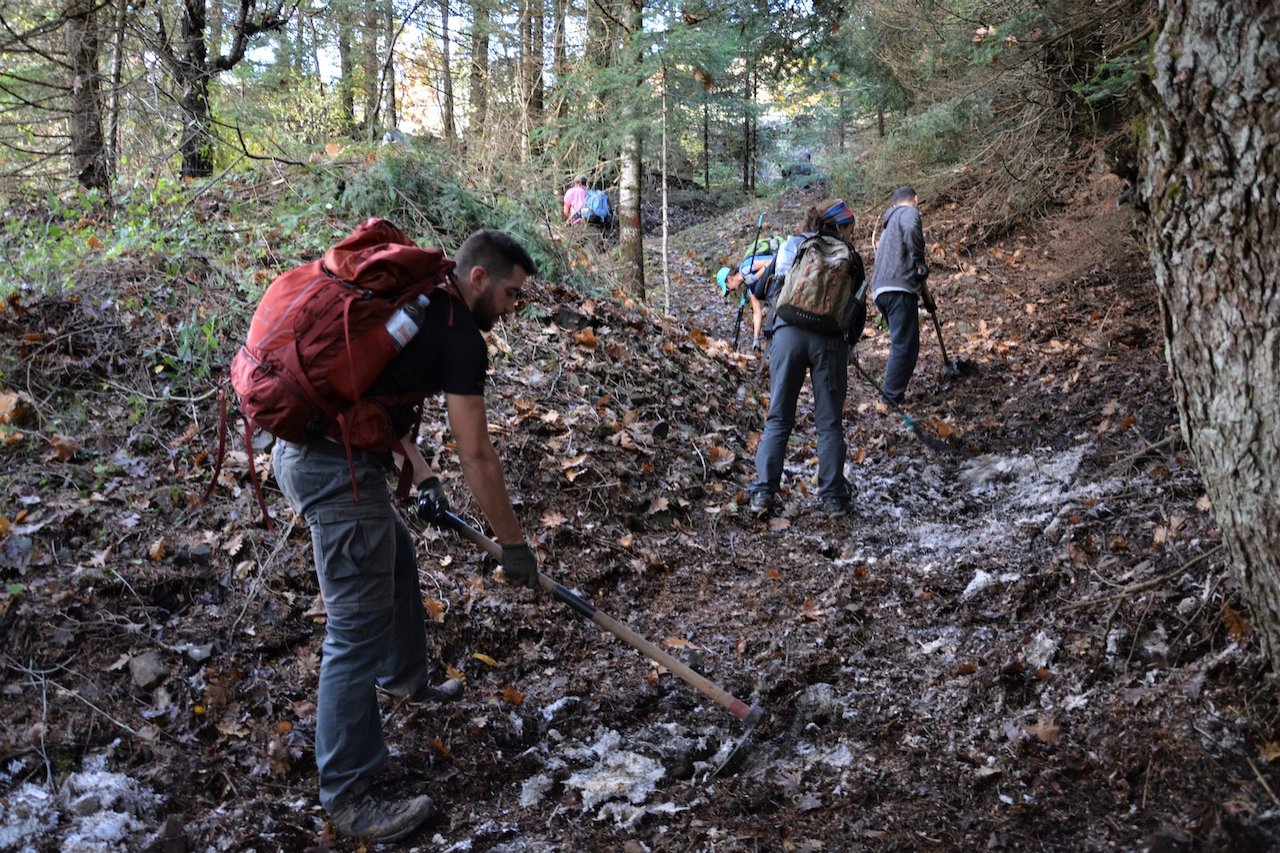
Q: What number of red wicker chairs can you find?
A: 0